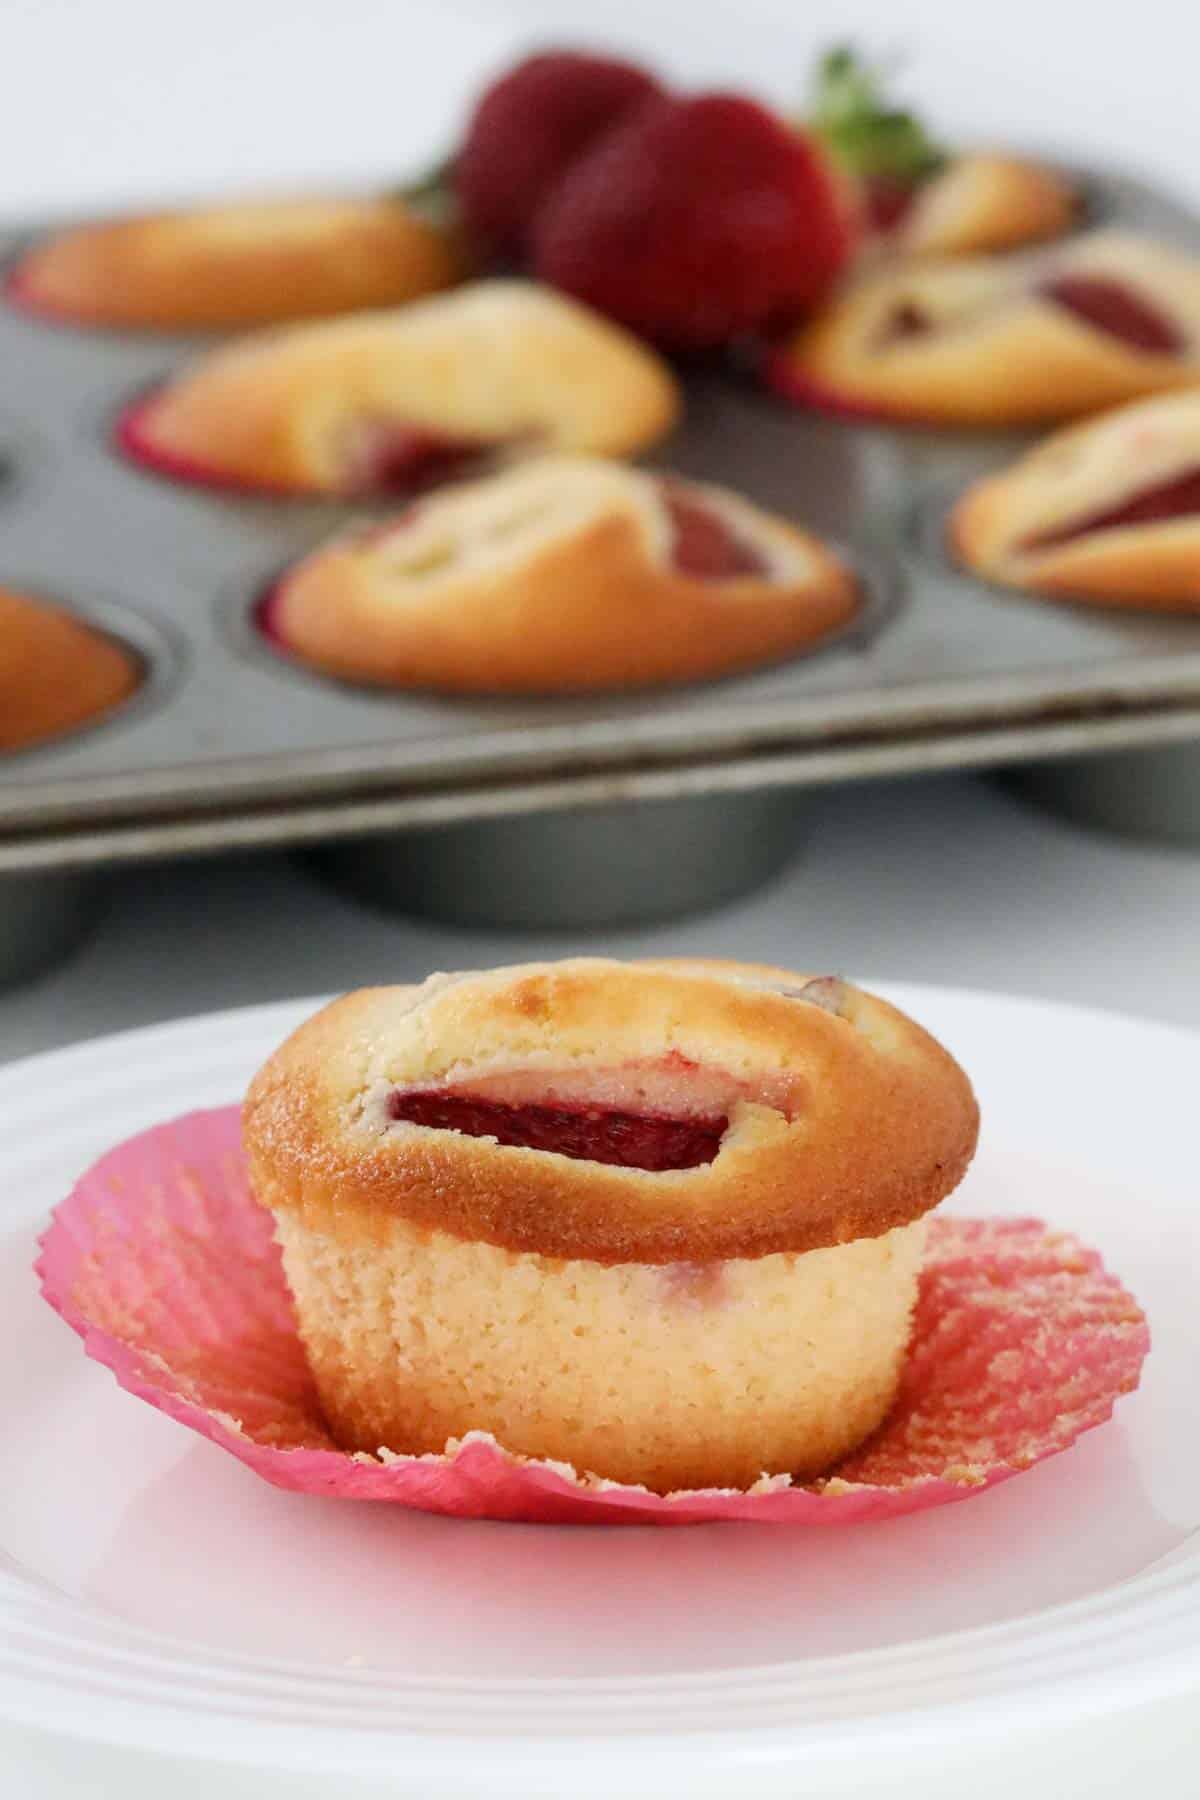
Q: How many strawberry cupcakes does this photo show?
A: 8